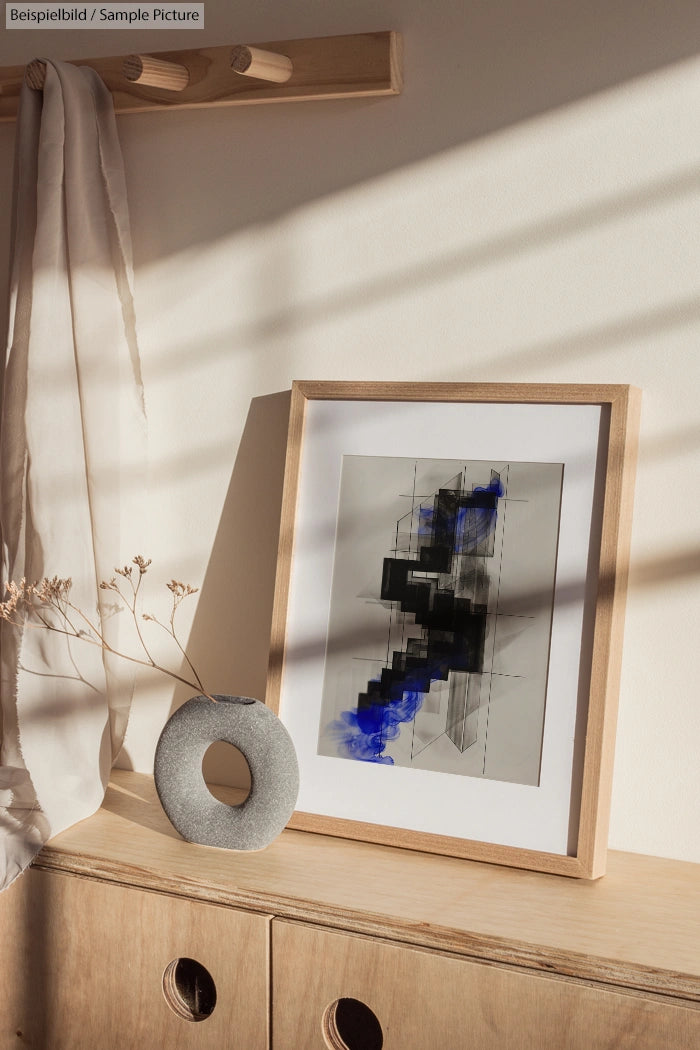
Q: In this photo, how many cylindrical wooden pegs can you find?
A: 3